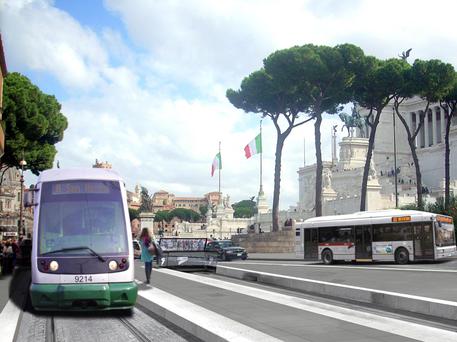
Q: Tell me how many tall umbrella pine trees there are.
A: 5